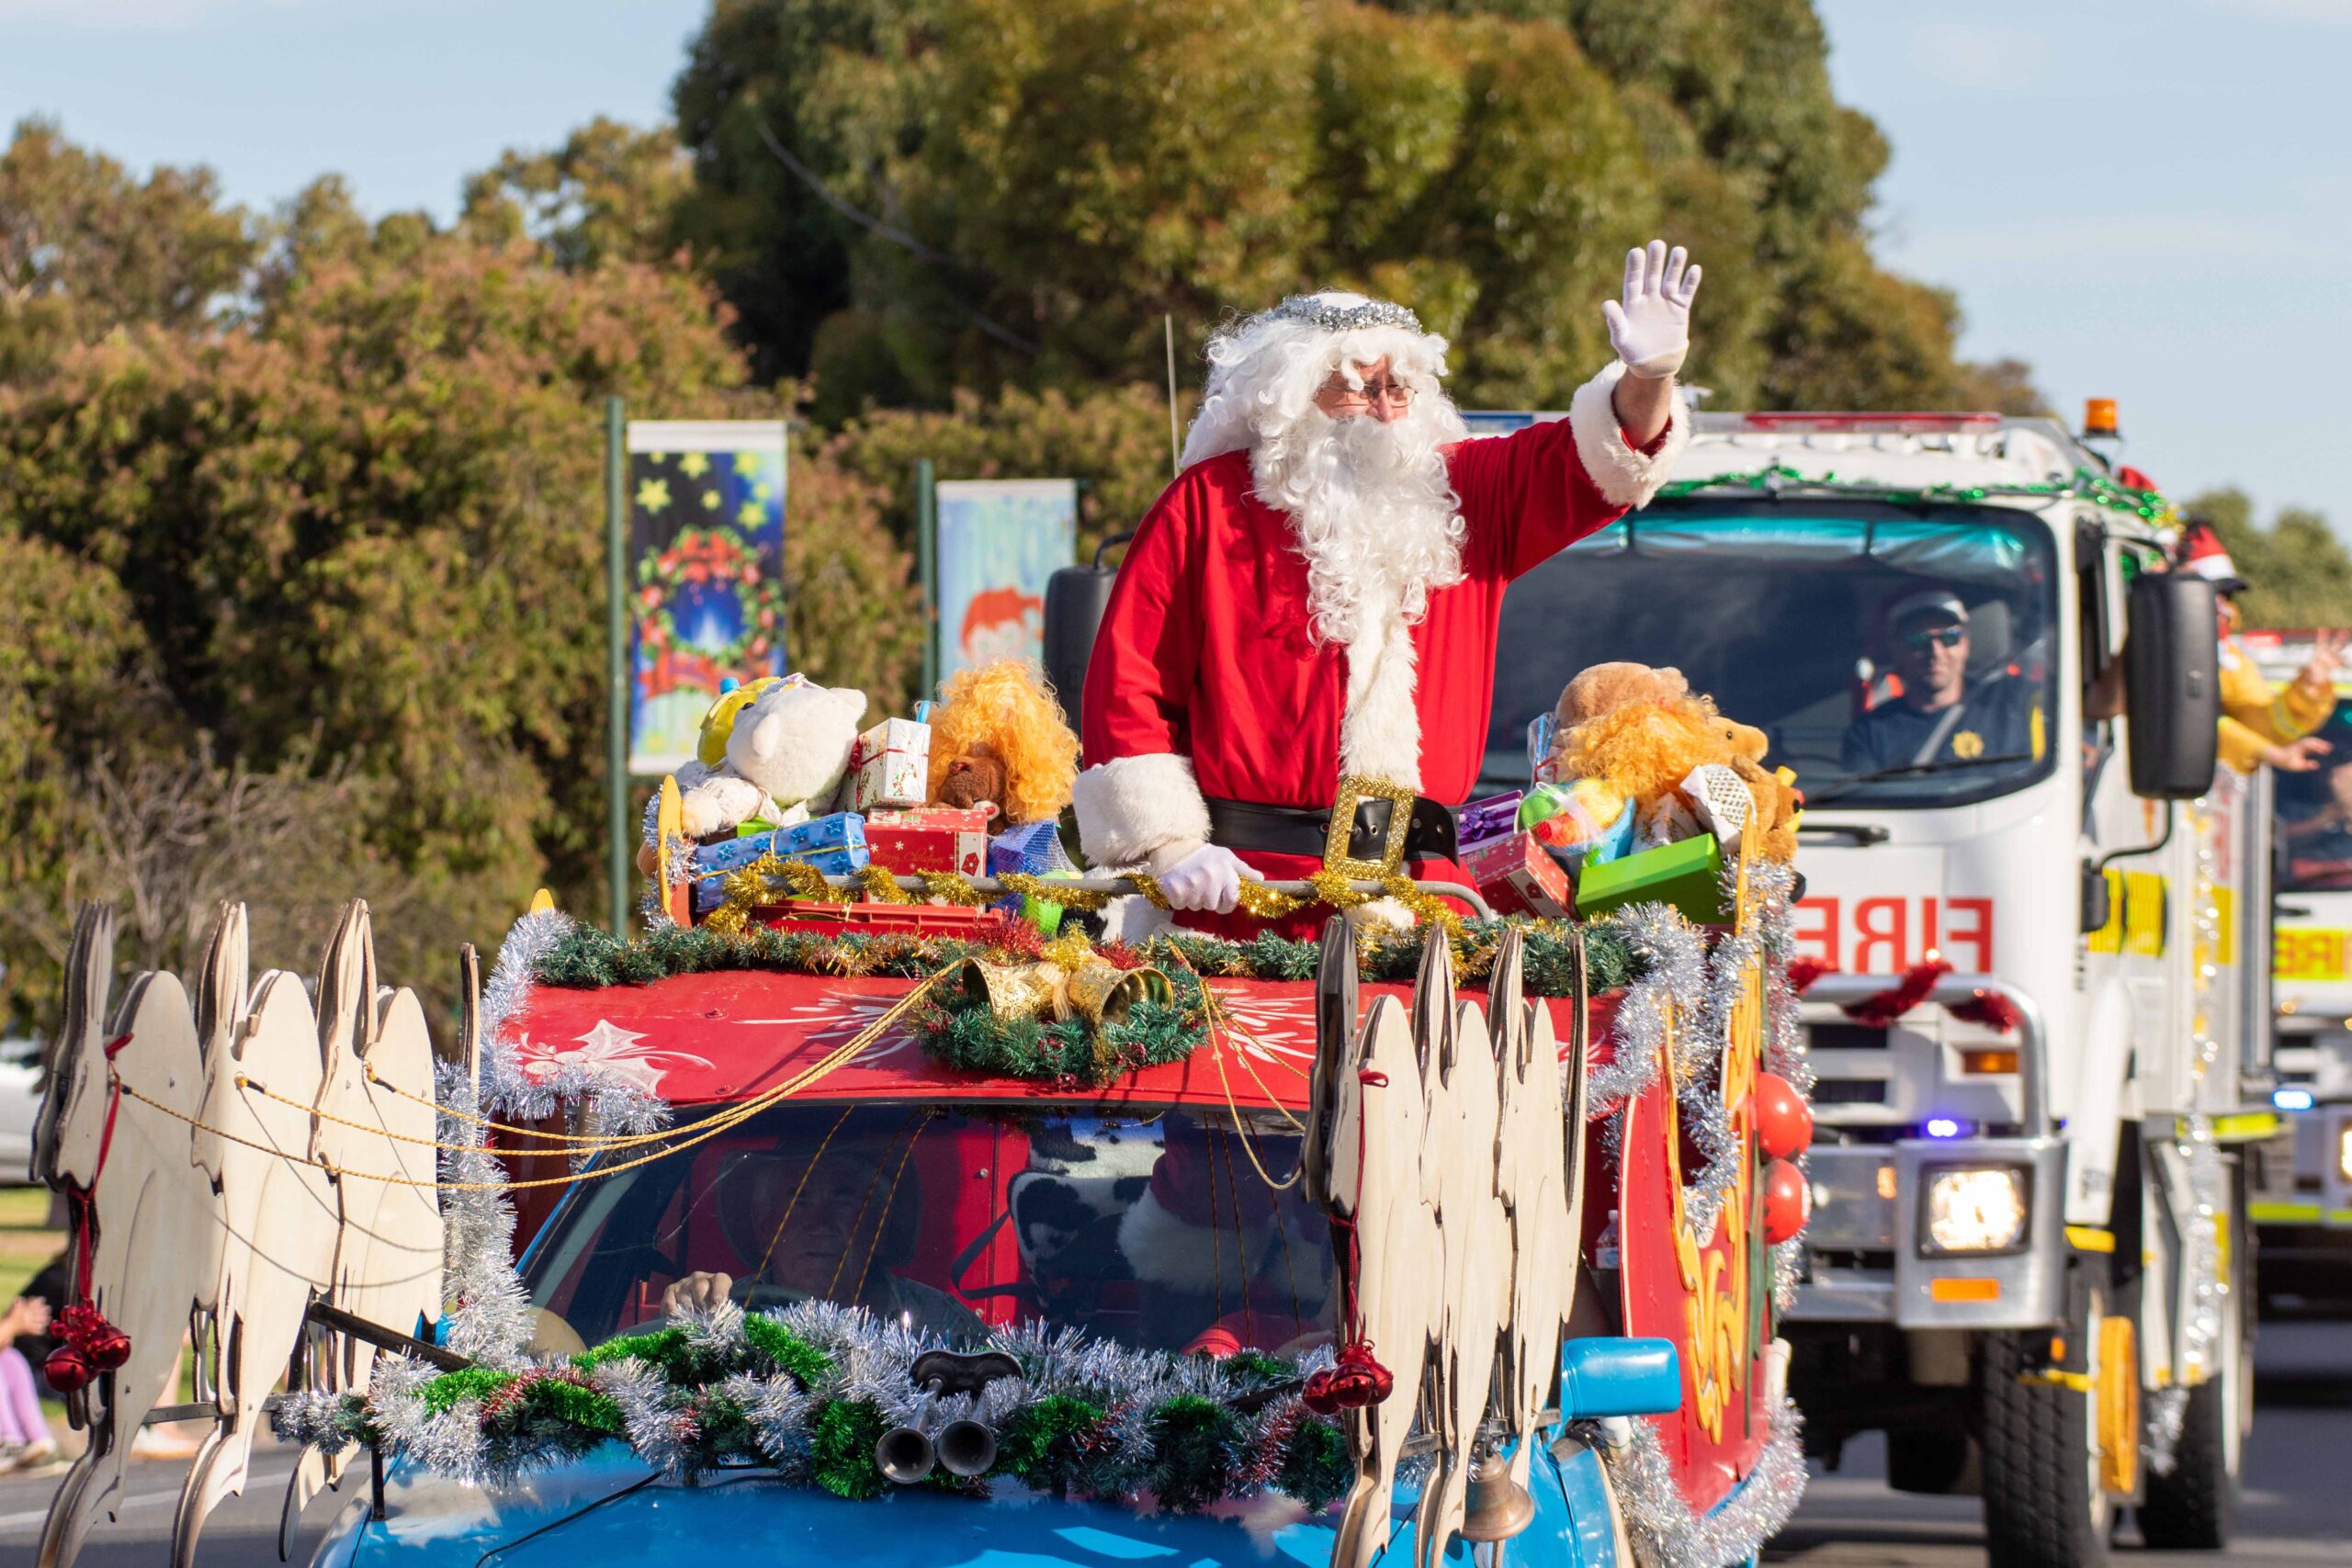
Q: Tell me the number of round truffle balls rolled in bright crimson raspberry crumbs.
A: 0